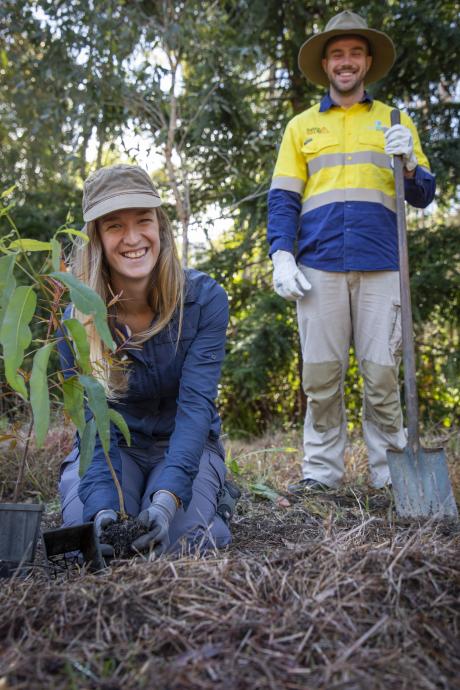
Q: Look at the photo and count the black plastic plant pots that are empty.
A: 1